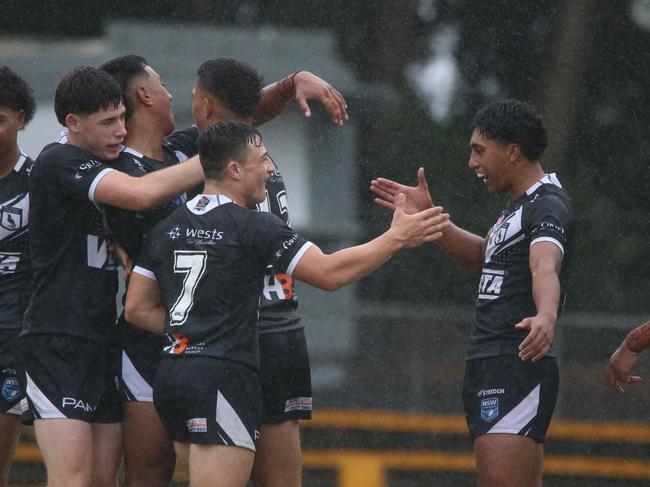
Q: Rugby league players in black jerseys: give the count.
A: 6